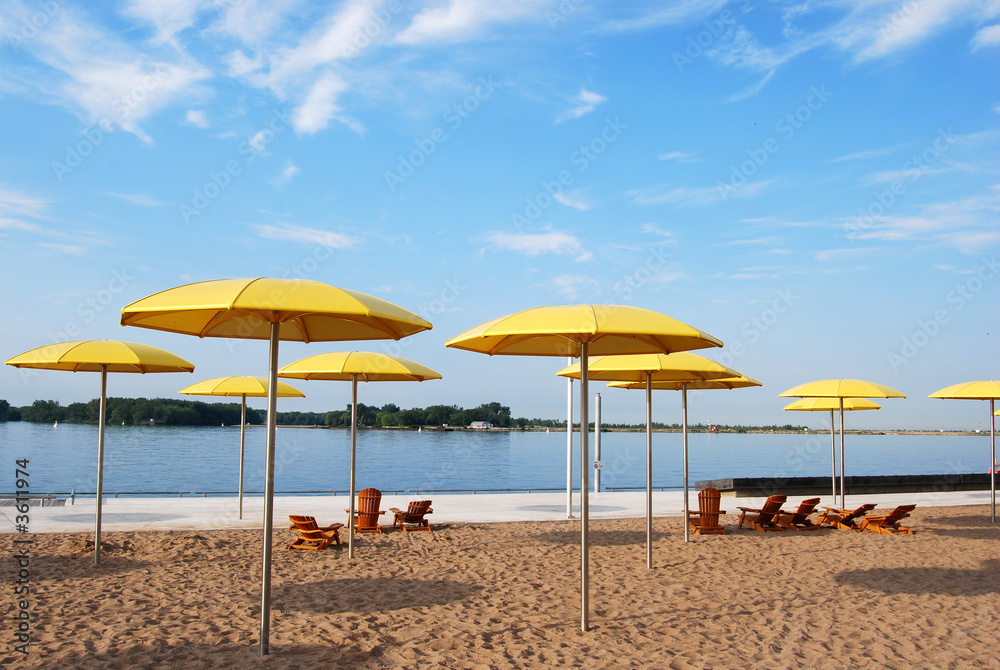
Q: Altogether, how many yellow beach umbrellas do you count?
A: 11